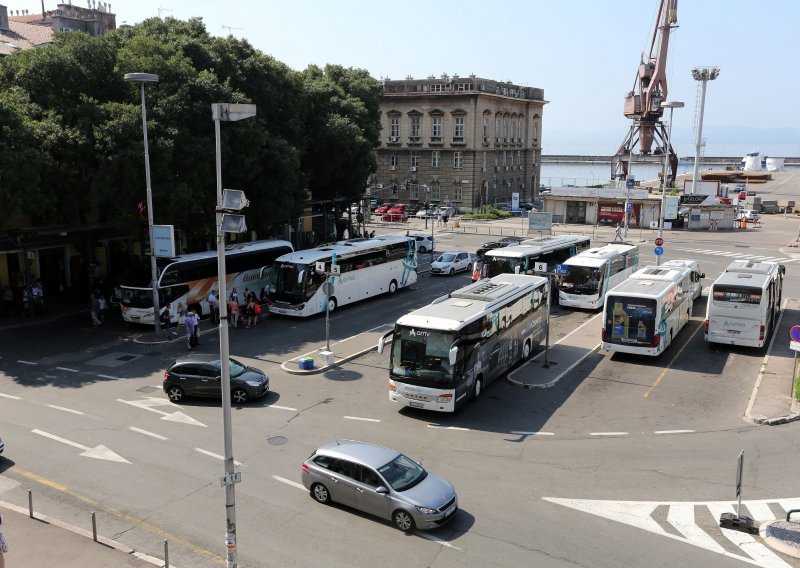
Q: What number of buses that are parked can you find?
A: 7